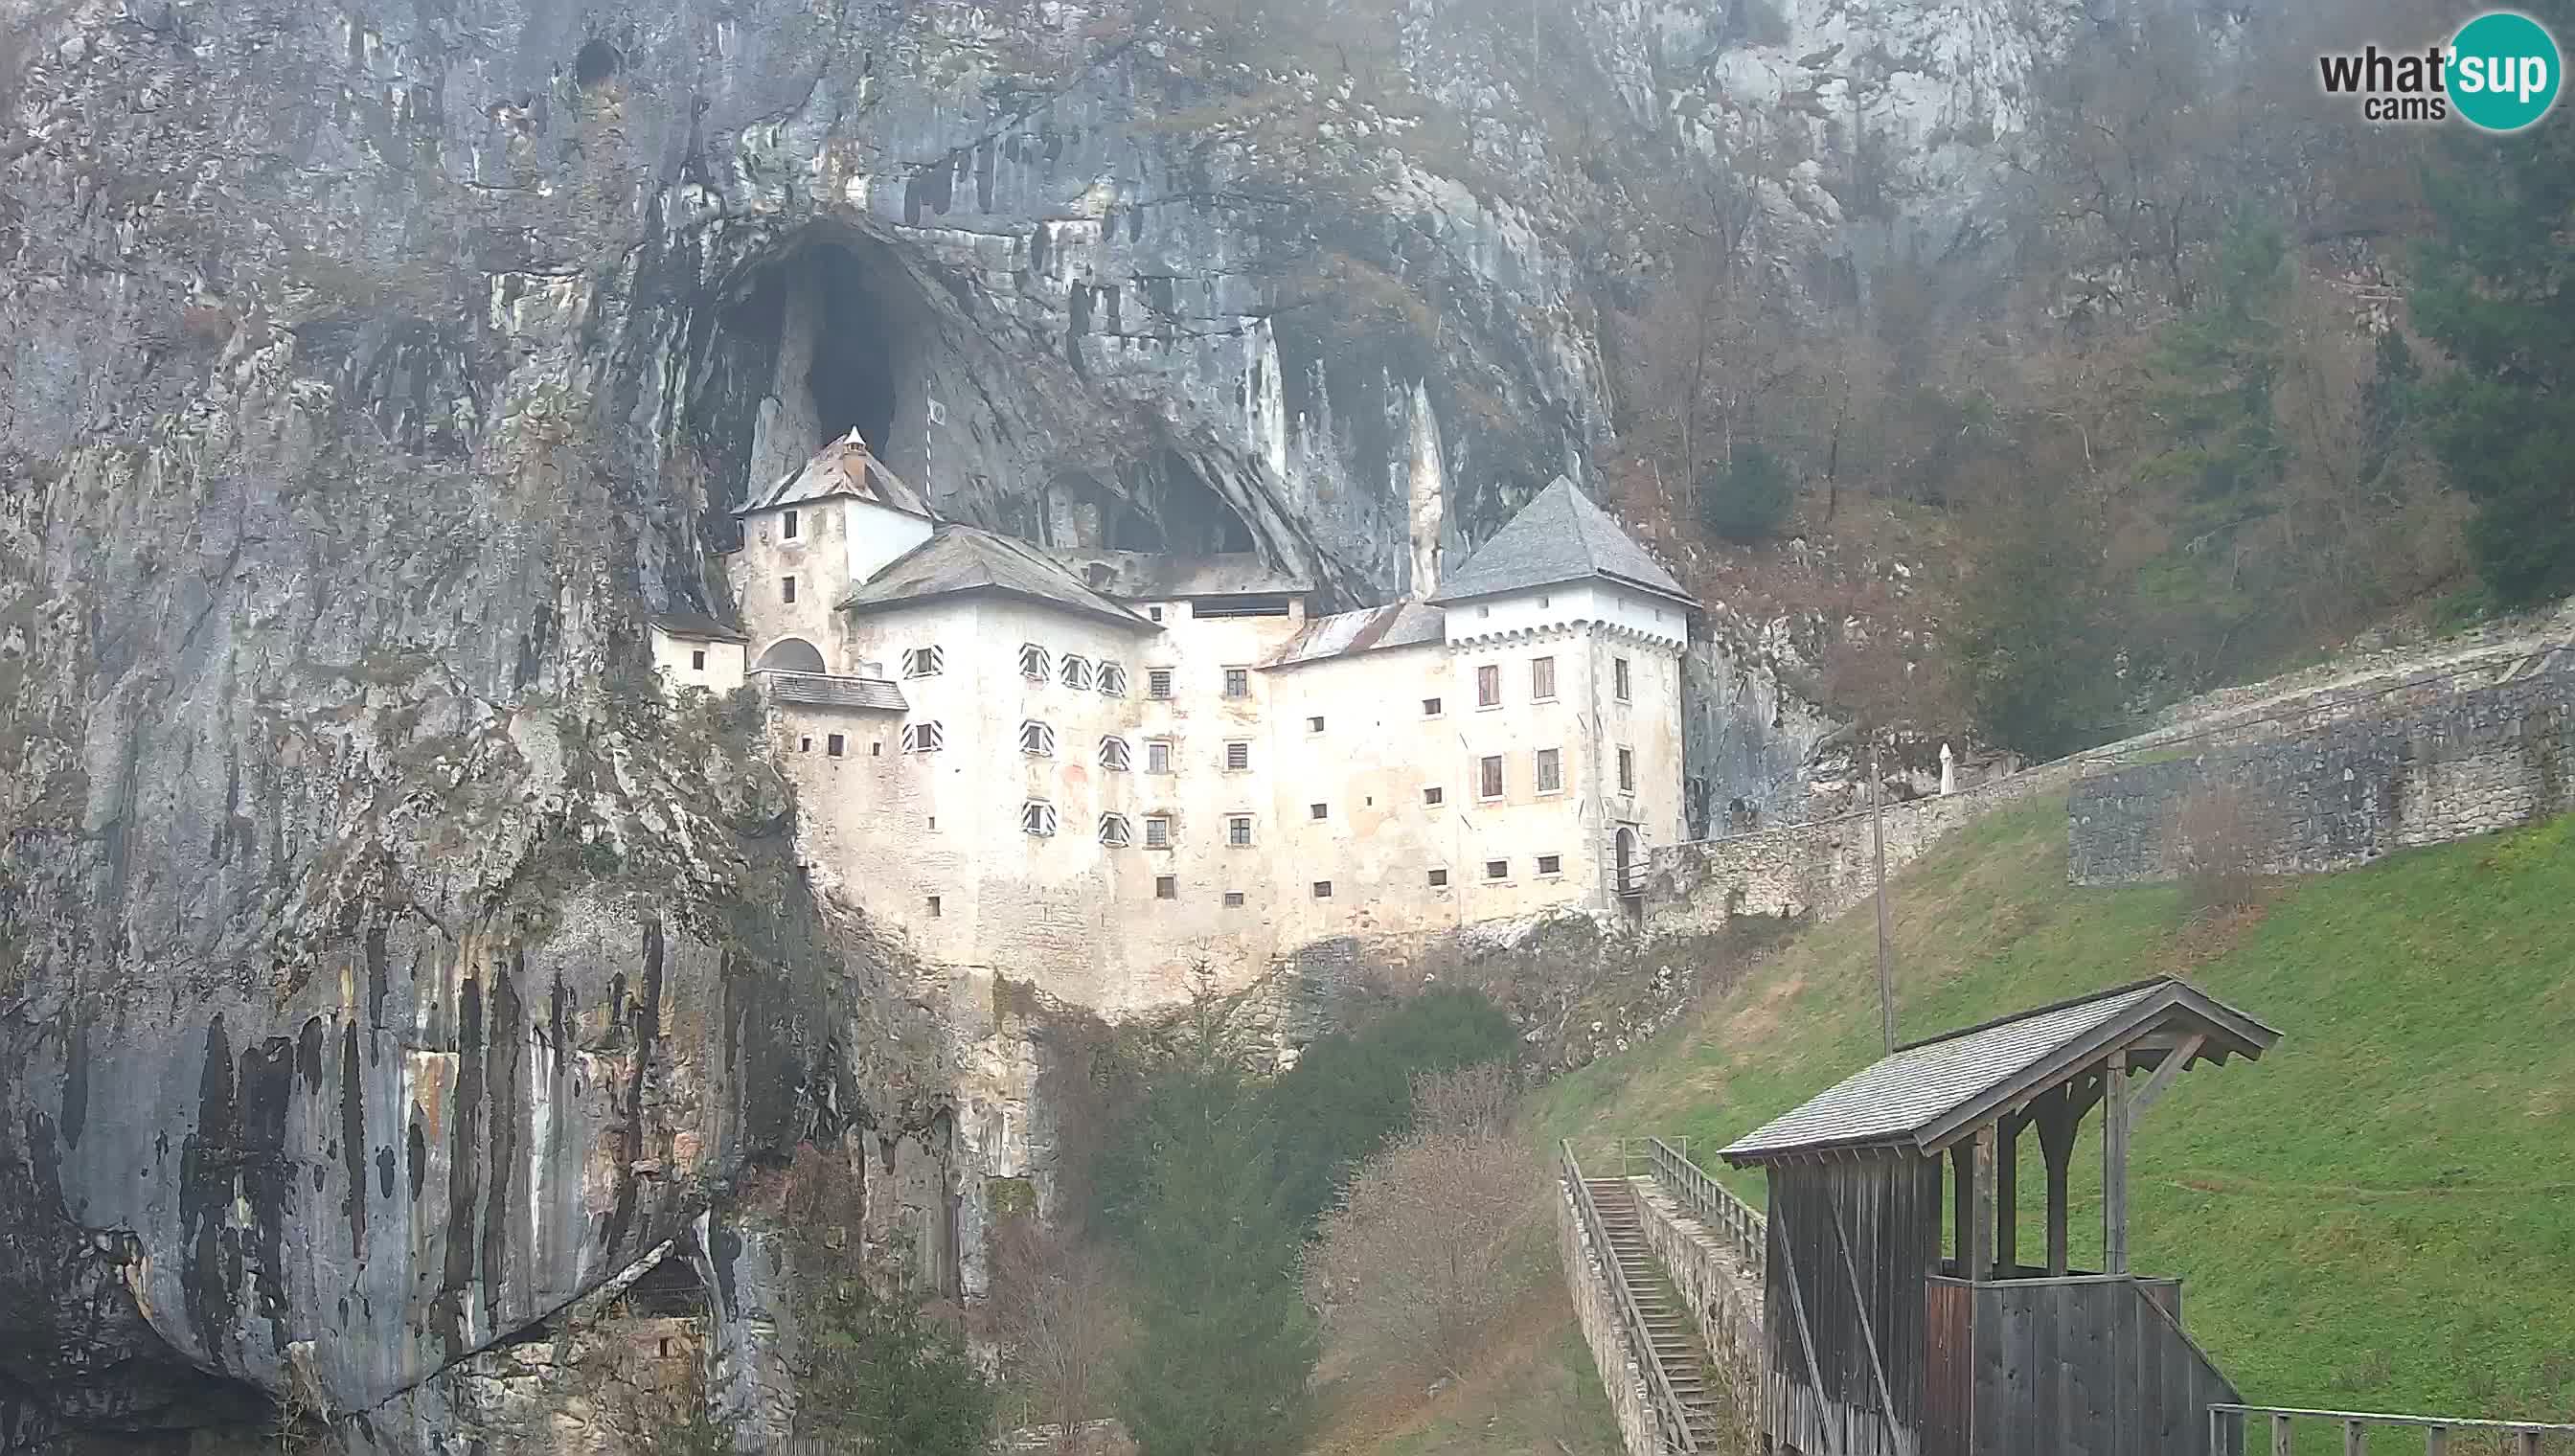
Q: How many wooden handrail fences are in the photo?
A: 3